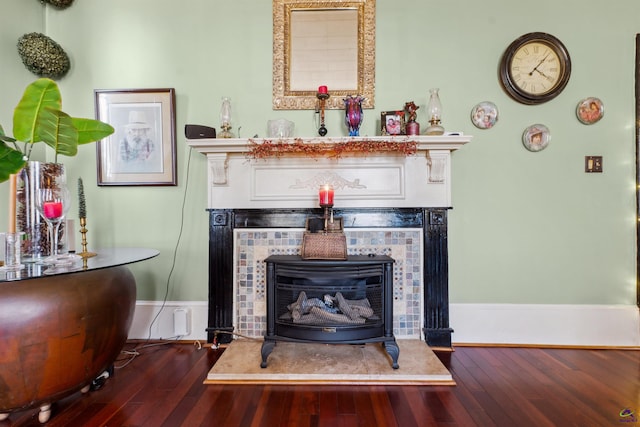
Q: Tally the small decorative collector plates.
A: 3